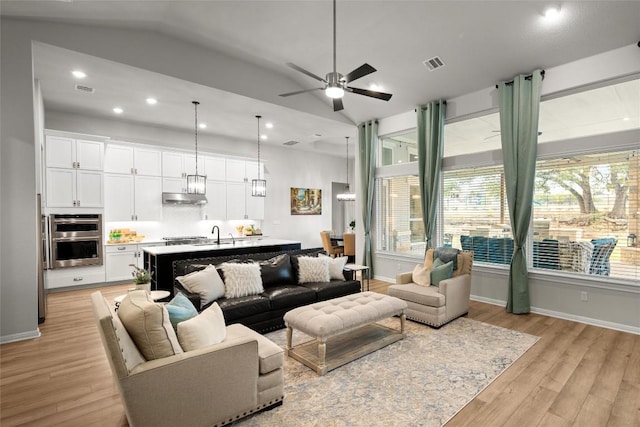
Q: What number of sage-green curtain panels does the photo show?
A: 3